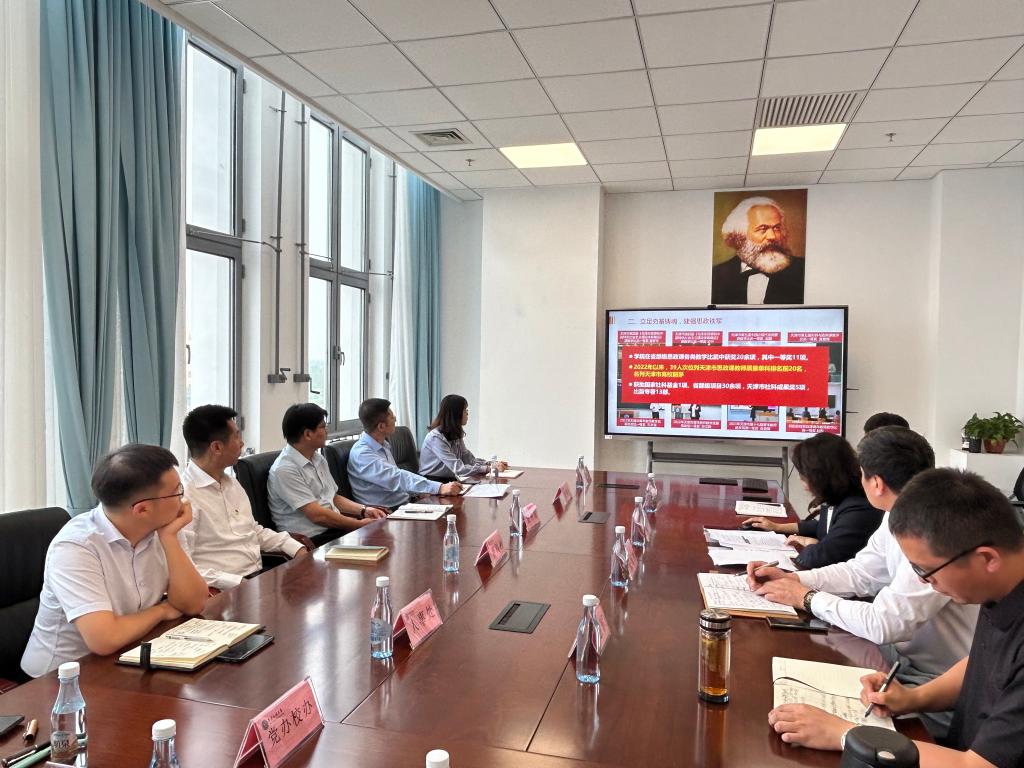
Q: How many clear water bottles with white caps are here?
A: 12